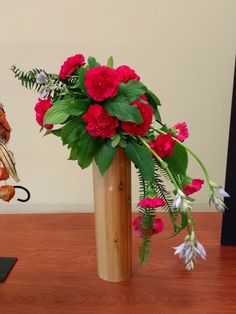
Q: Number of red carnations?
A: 11